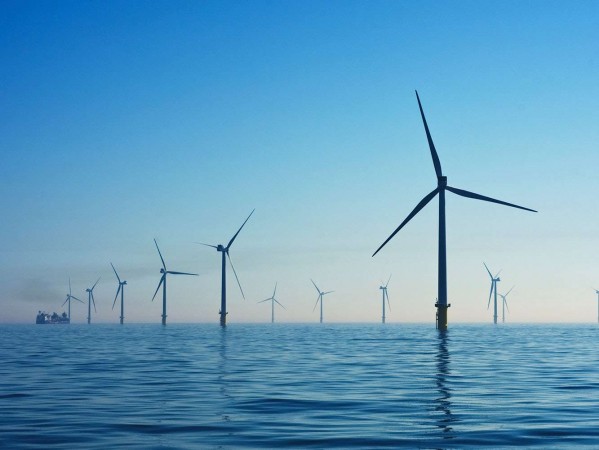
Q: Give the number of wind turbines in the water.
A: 12